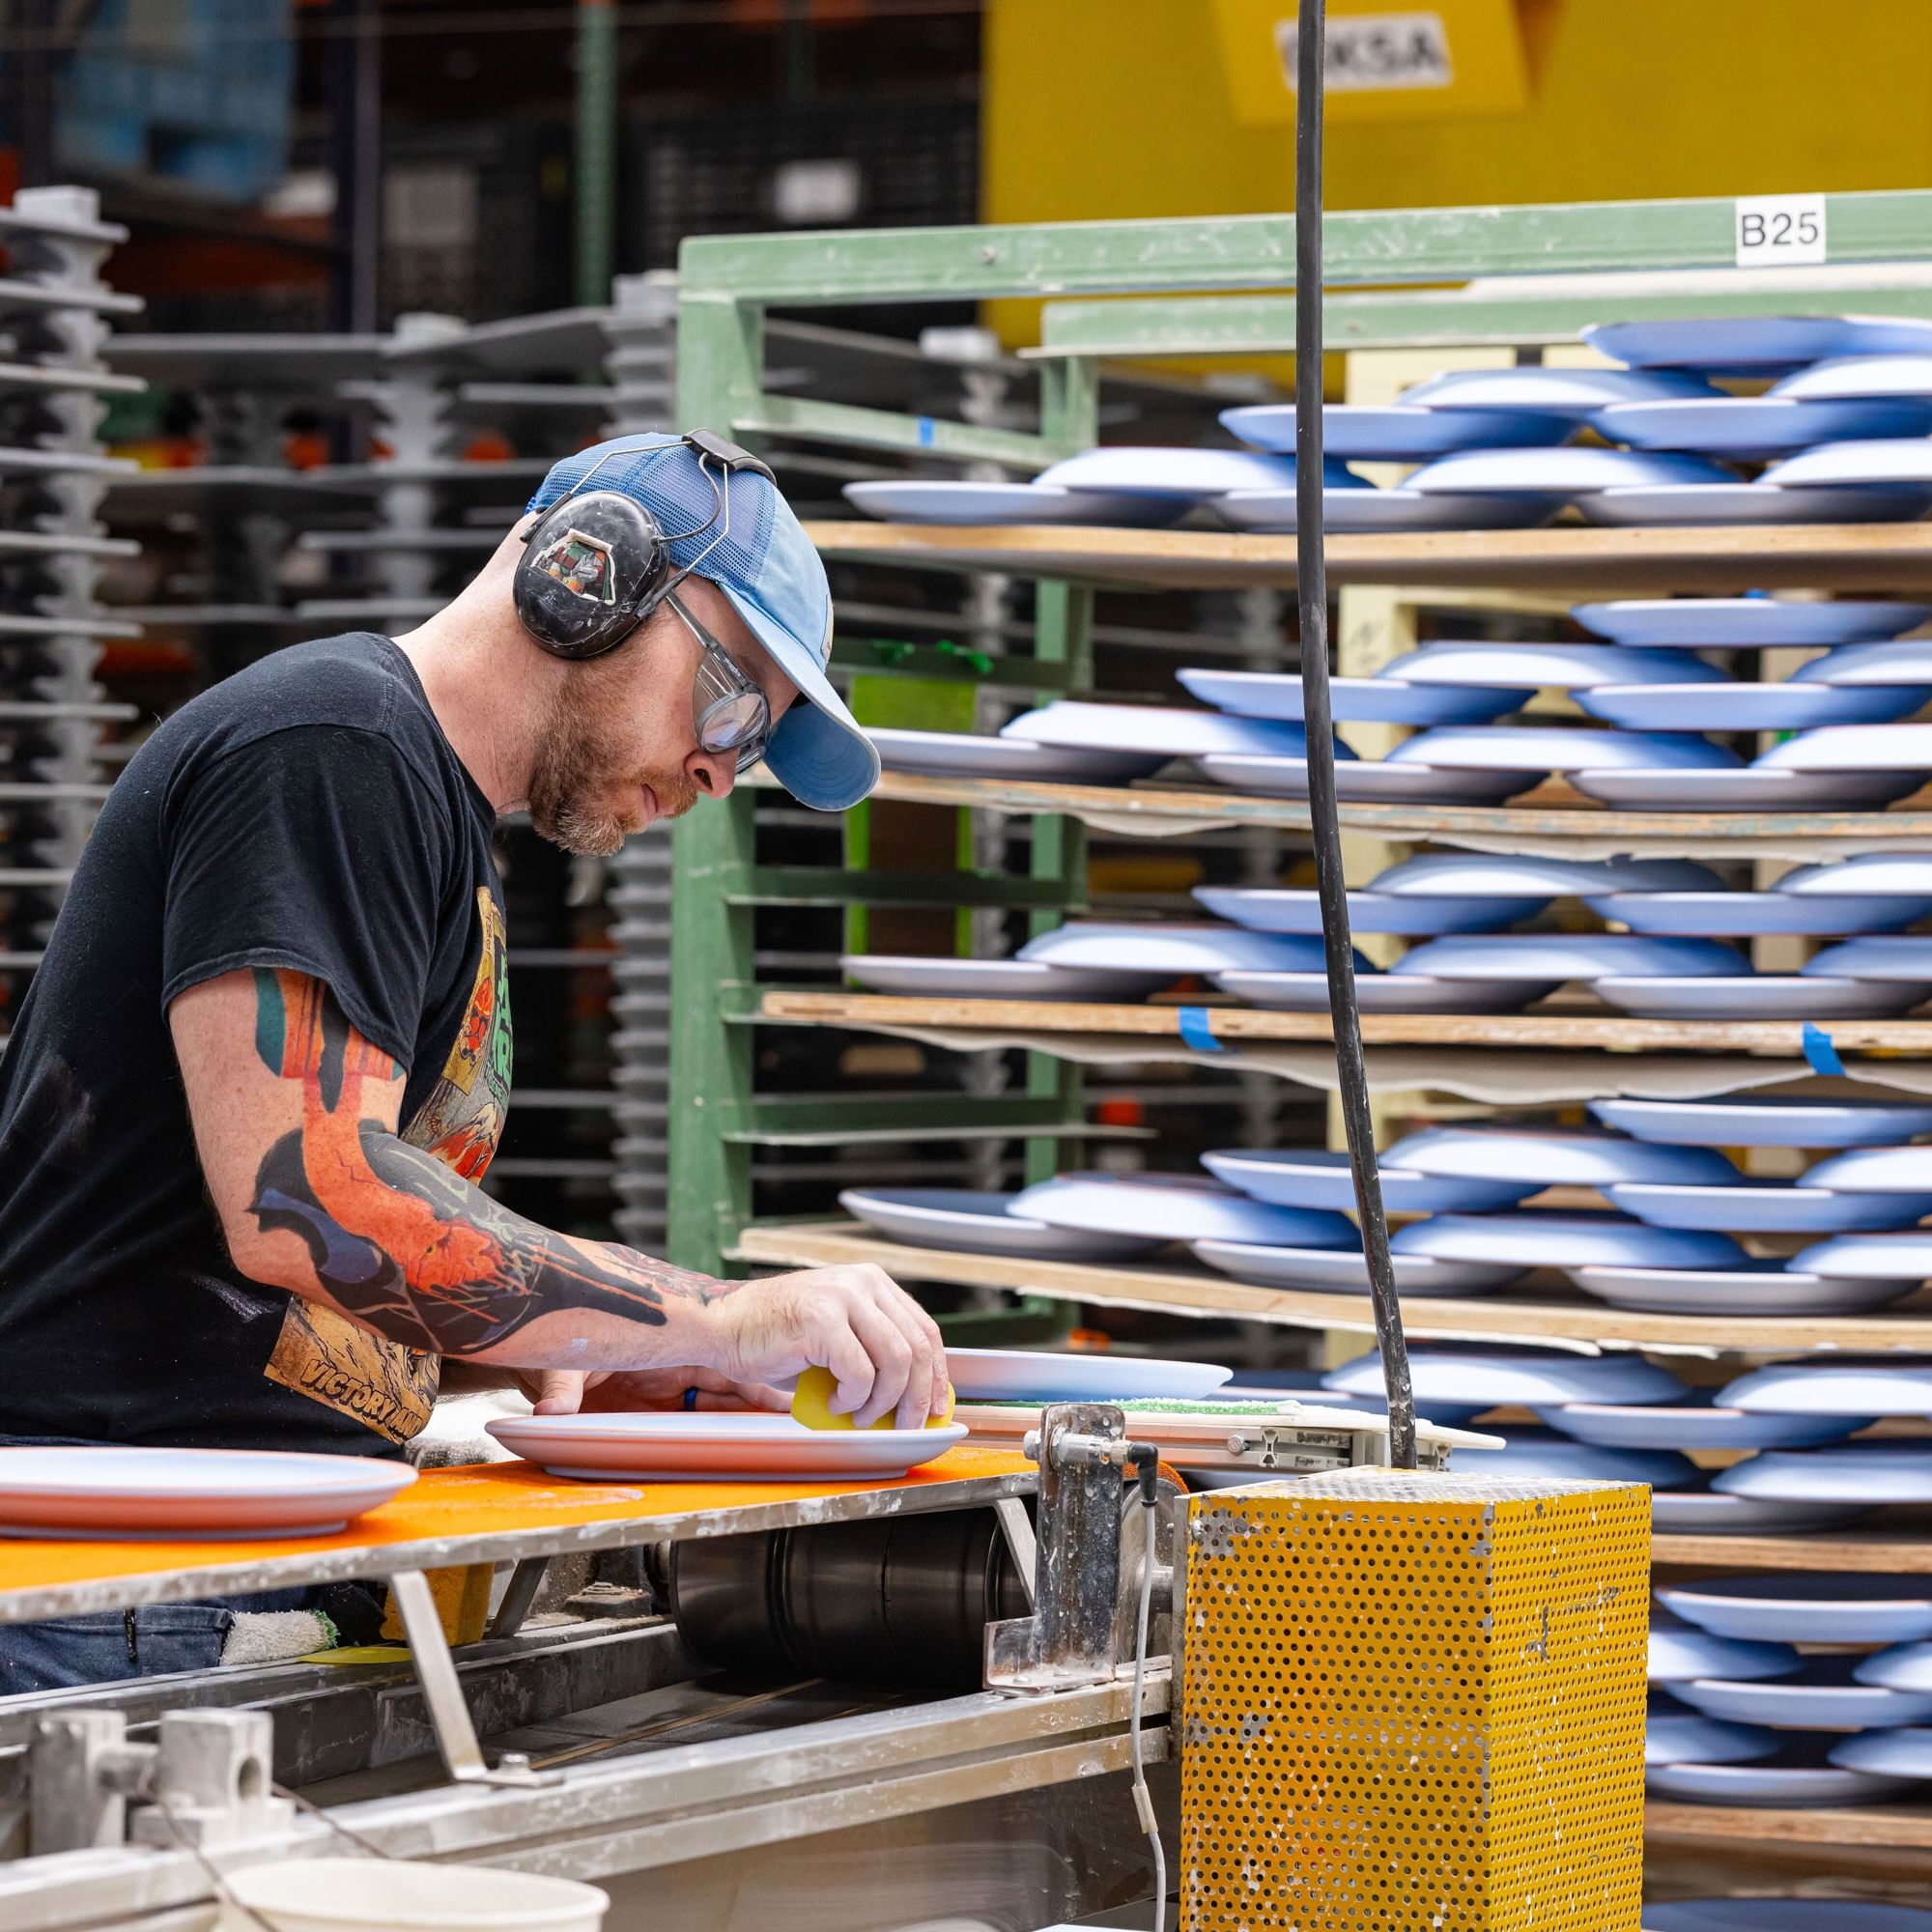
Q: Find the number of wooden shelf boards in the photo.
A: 6